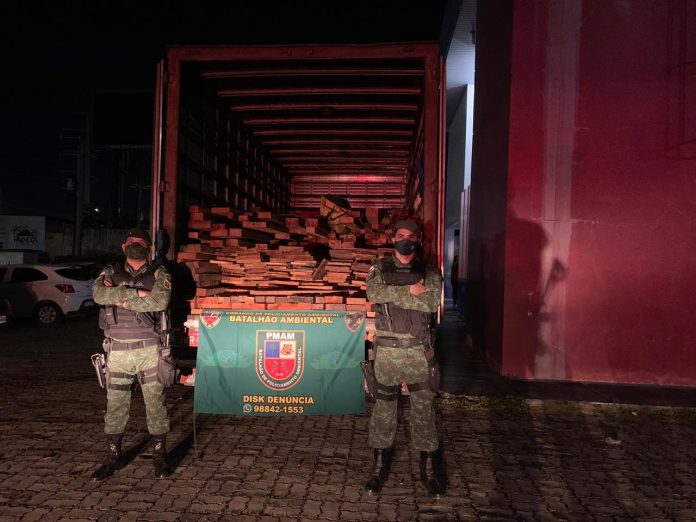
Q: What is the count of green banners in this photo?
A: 1